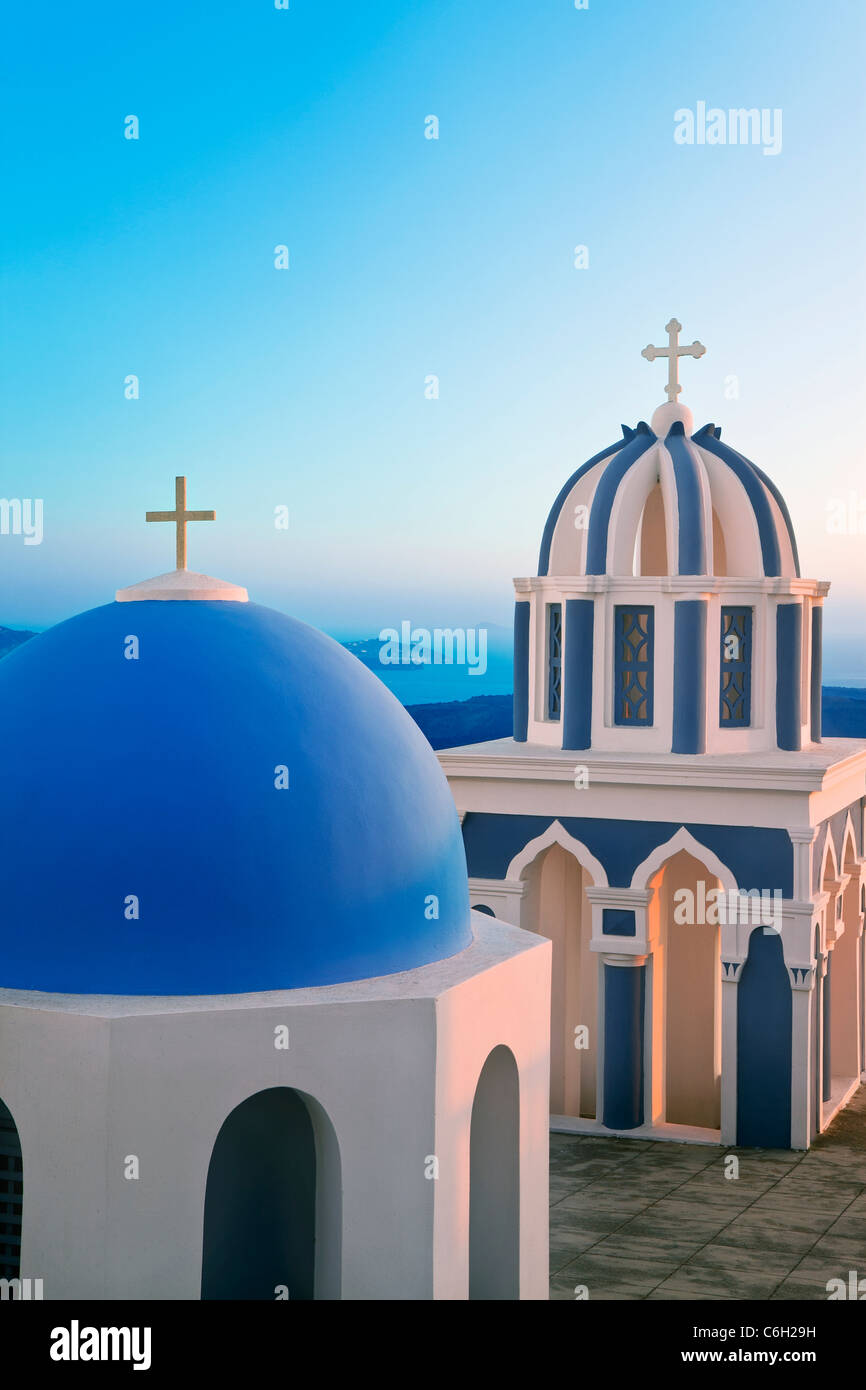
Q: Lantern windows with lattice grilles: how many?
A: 3